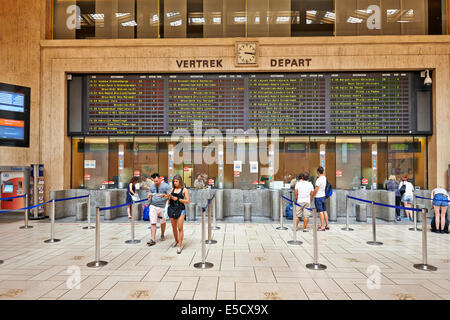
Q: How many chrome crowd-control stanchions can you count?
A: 15